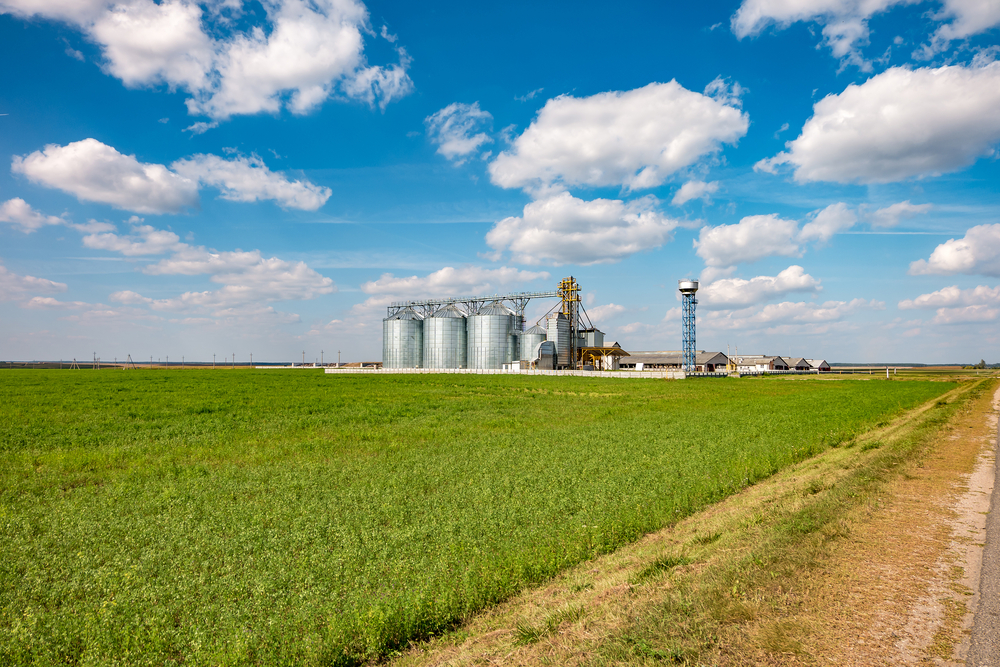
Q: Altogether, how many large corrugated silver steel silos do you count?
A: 3